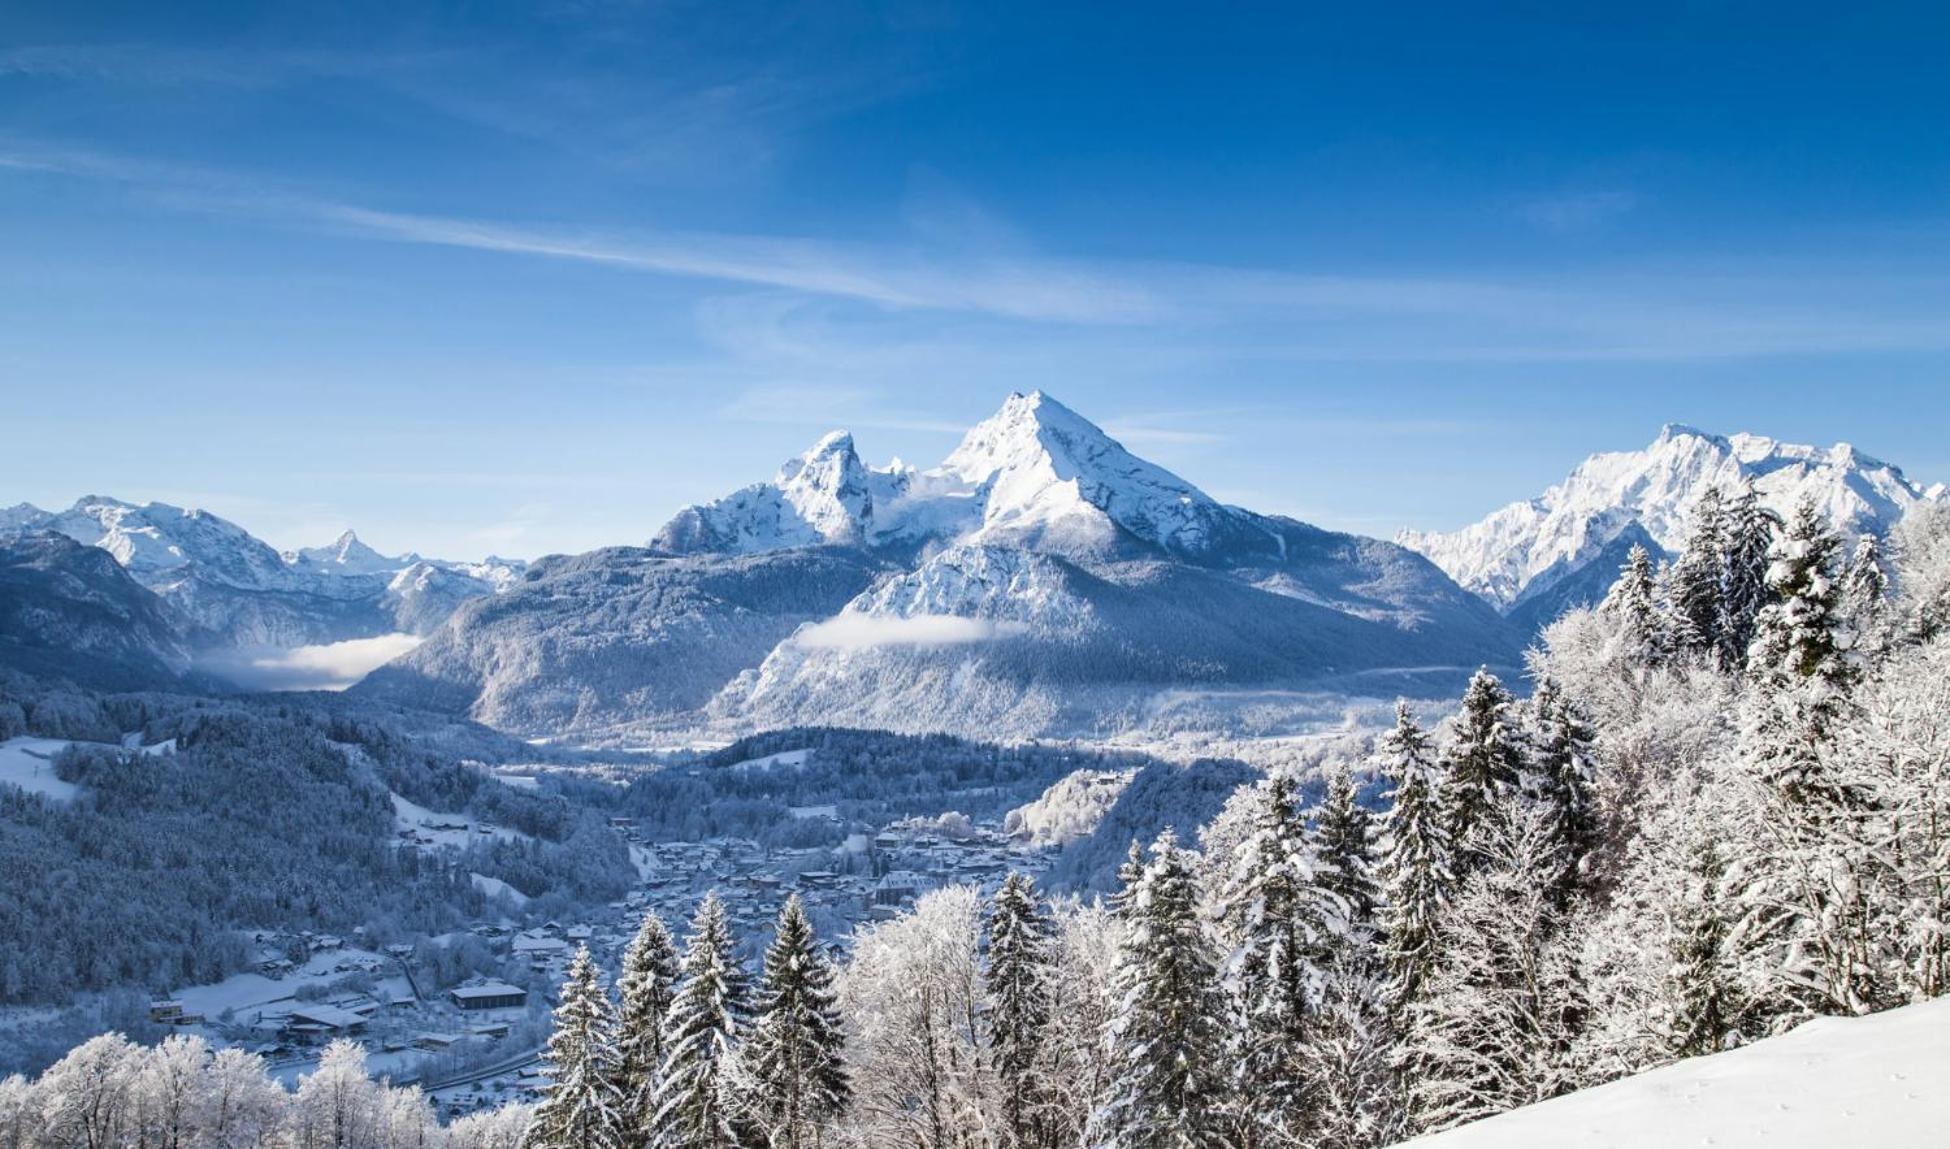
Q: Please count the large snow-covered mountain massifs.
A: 3